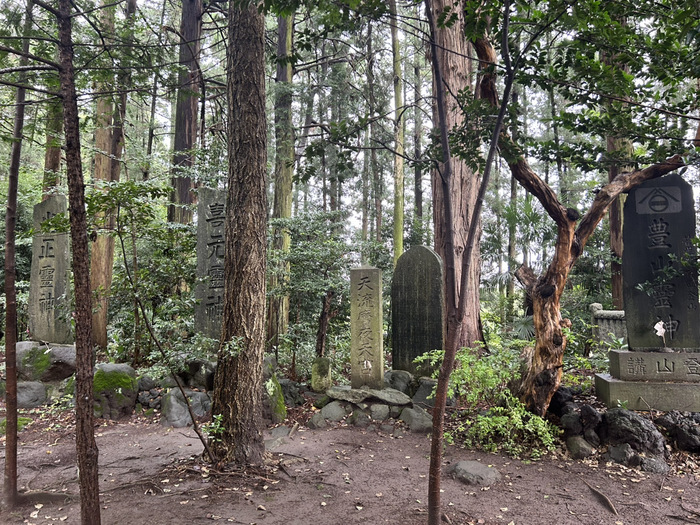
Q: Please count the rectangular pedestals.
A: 2